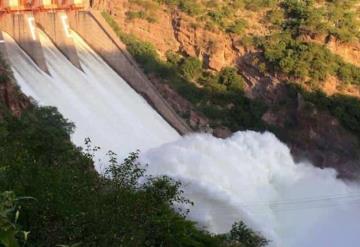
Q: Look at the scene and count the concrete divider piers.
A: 2